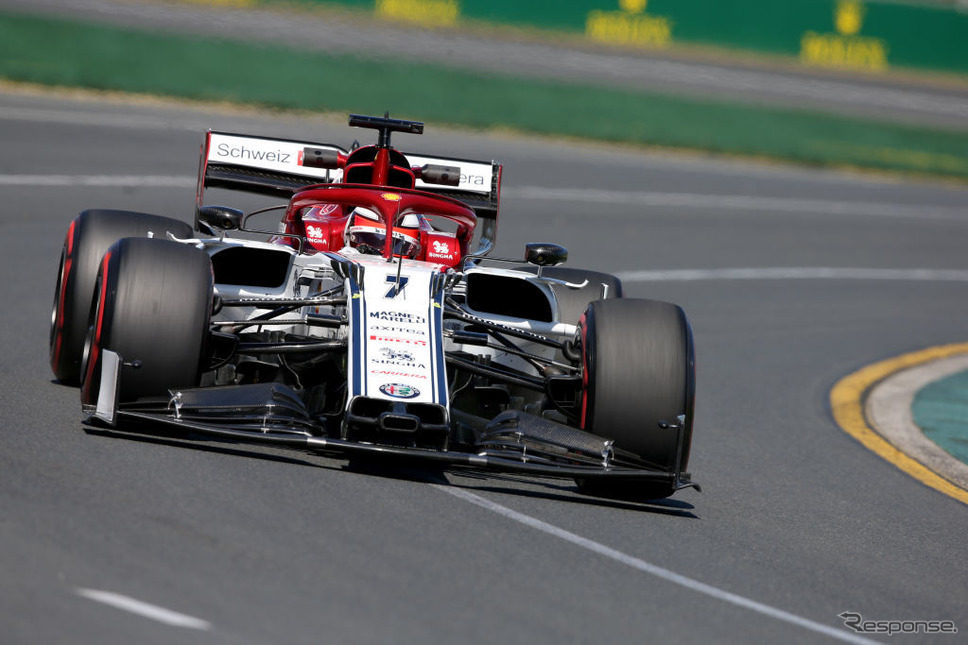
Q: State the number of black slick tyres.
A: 4